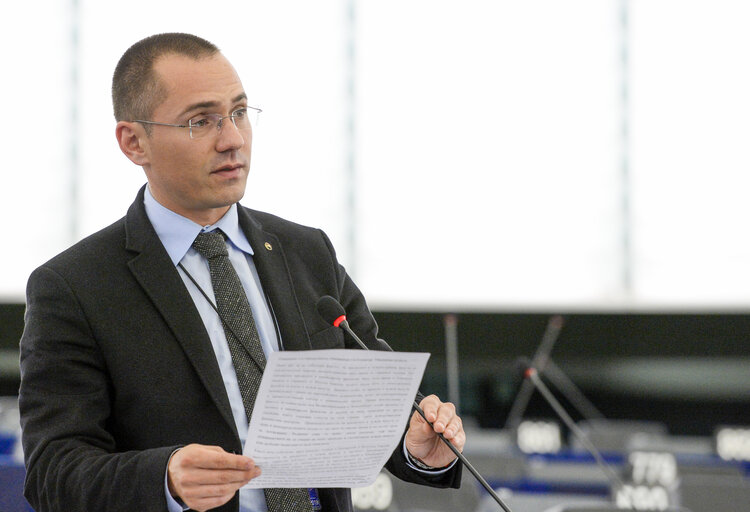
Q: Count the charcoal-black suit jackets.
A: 1